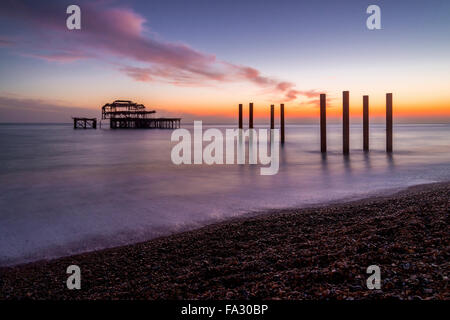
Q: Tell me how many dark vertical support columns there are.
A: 8